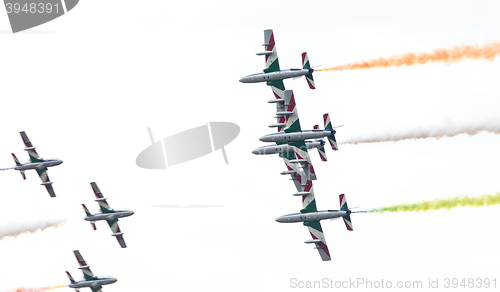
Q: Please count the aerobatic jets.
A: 7